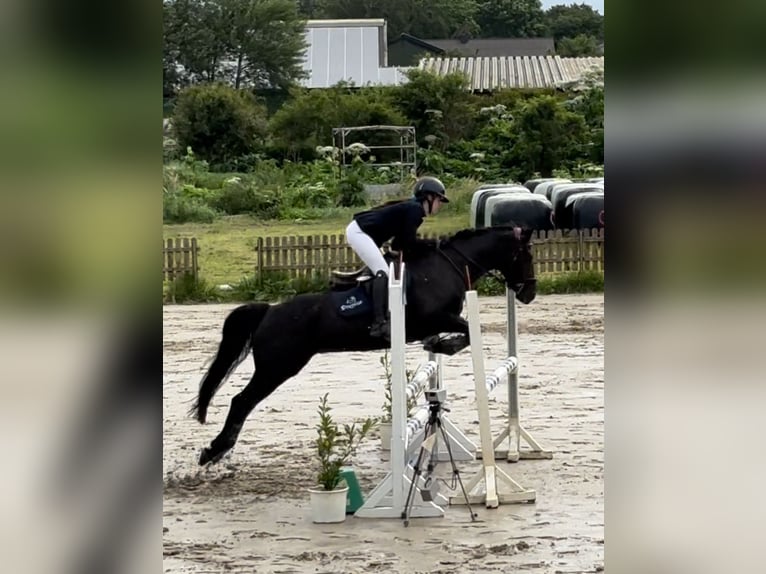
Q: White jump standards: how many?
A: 4